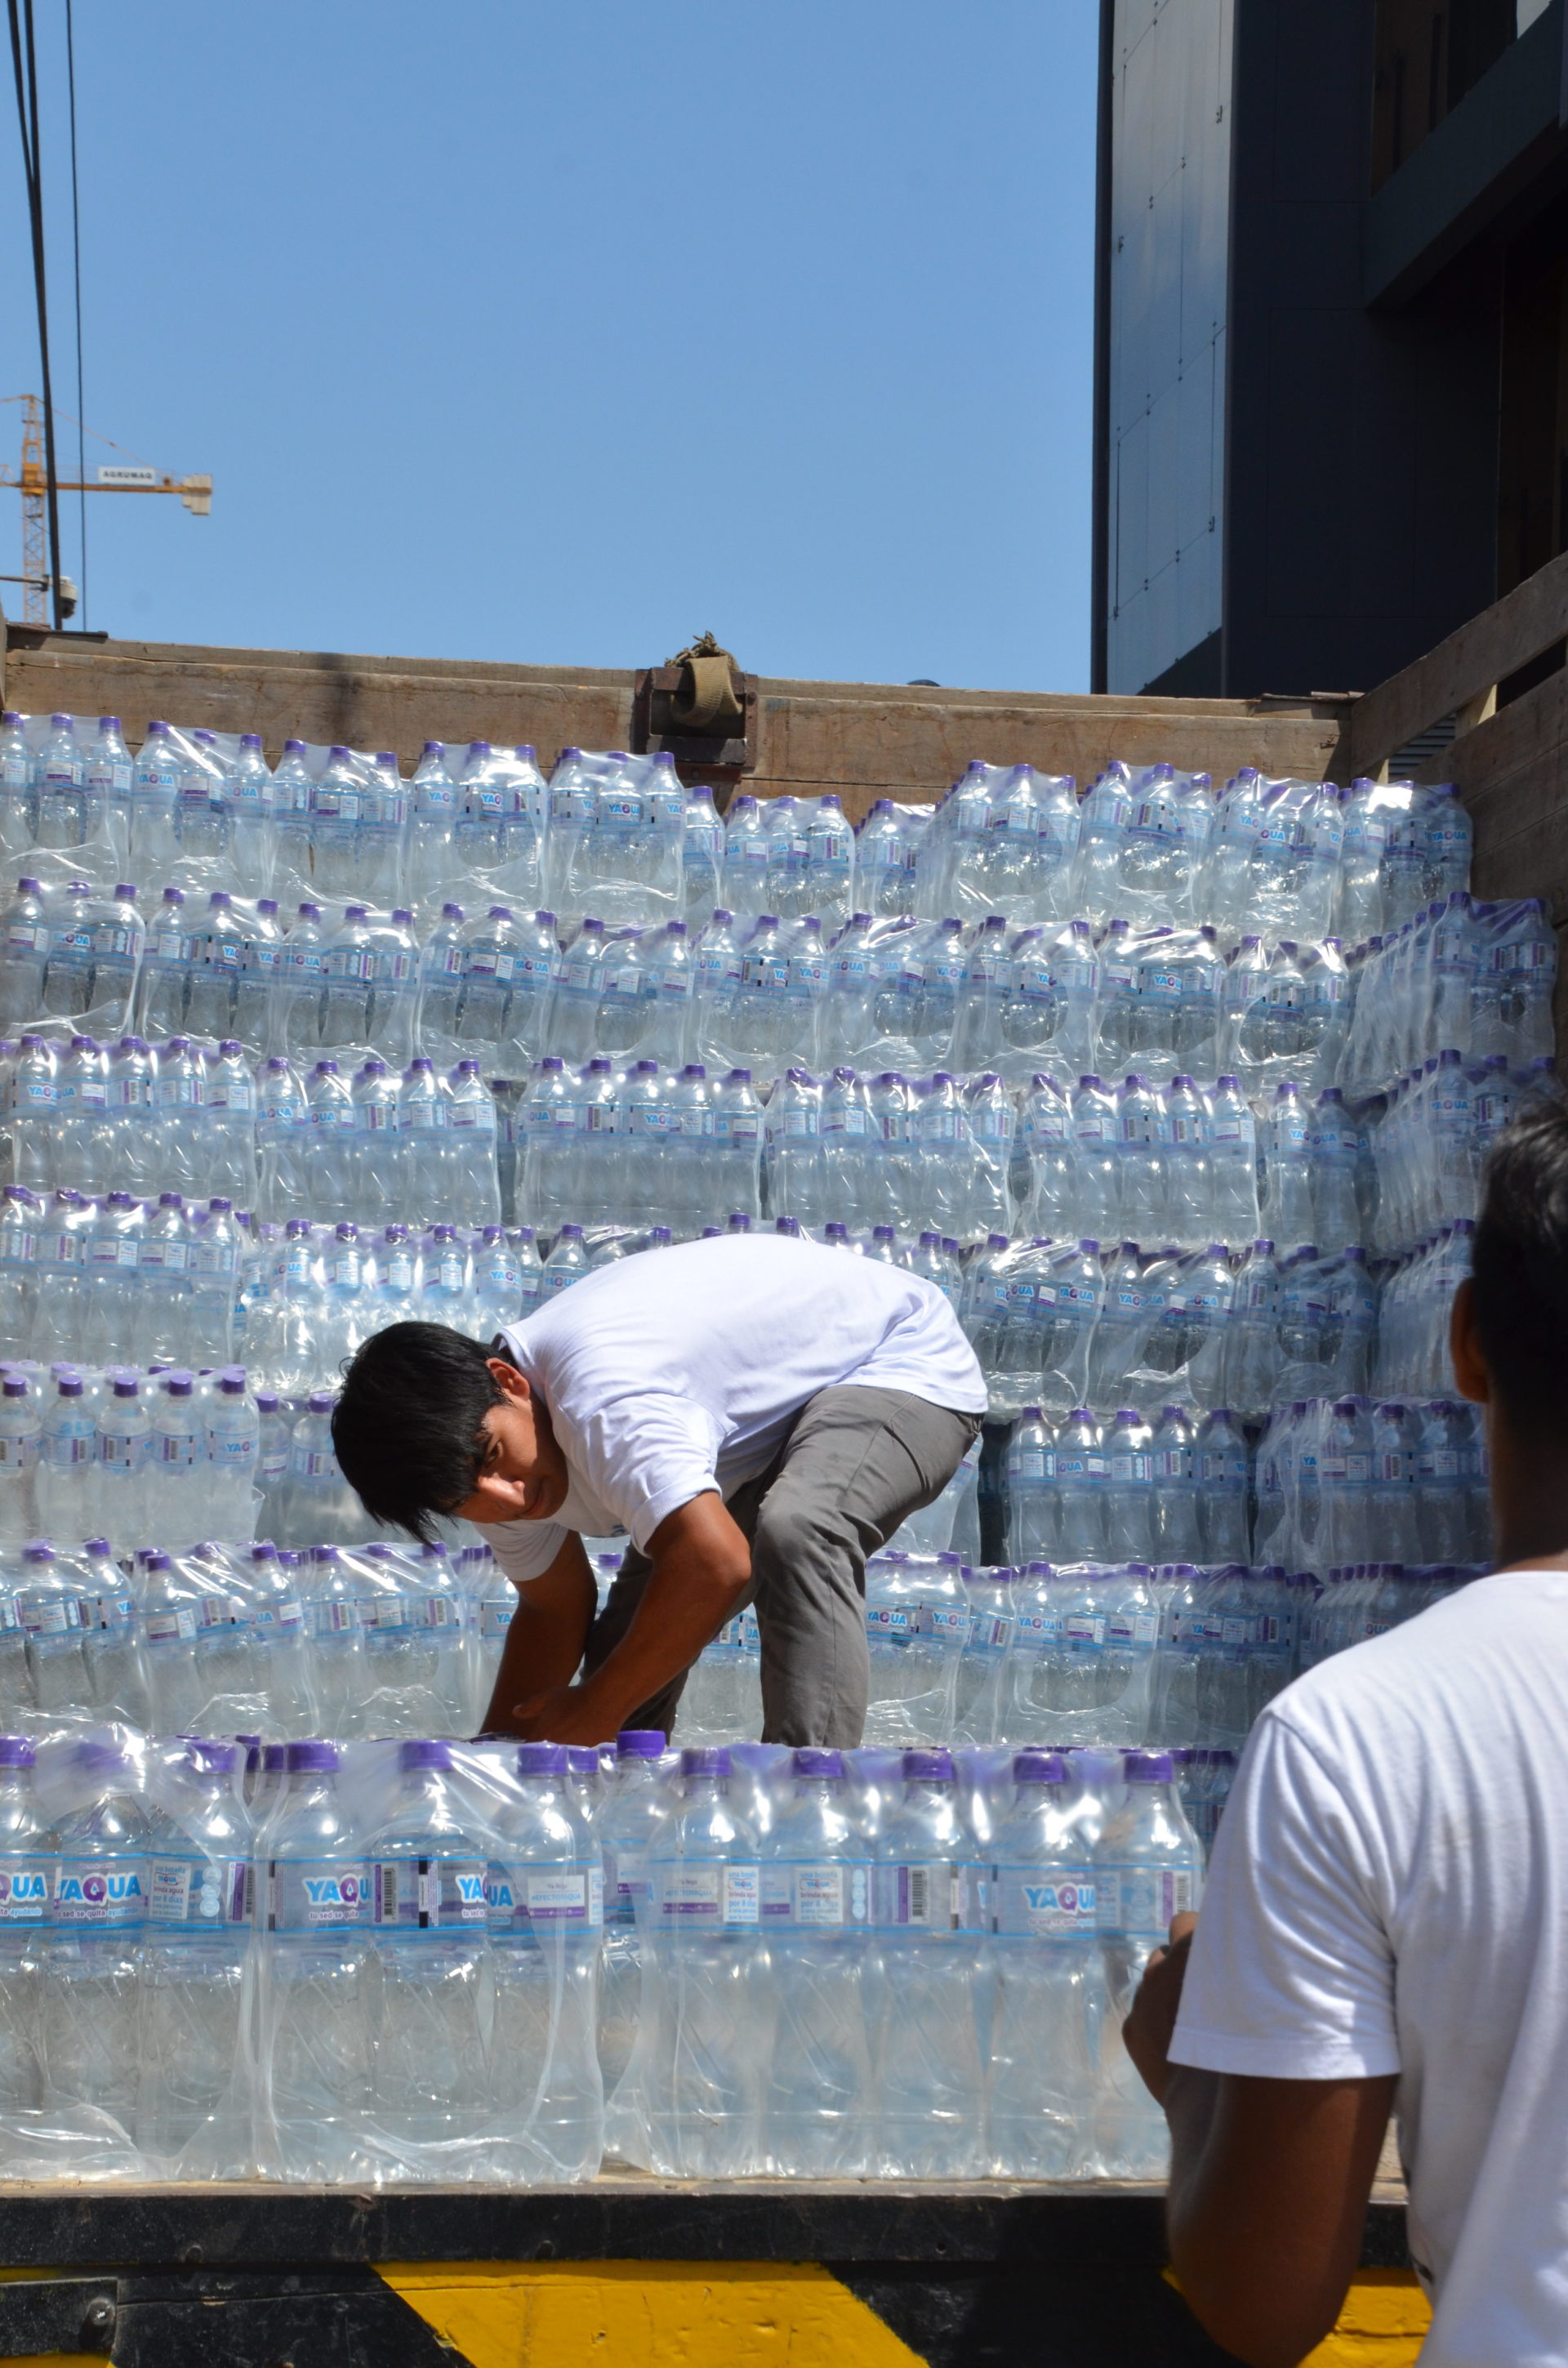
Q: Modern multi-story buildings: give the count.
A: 1